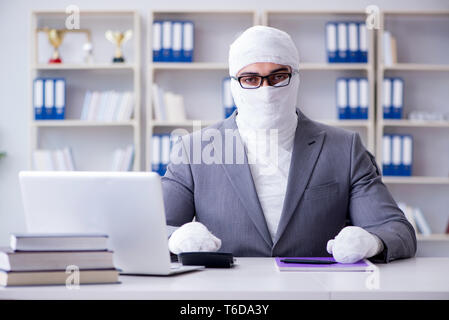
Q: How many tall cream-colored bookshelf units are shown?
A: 4